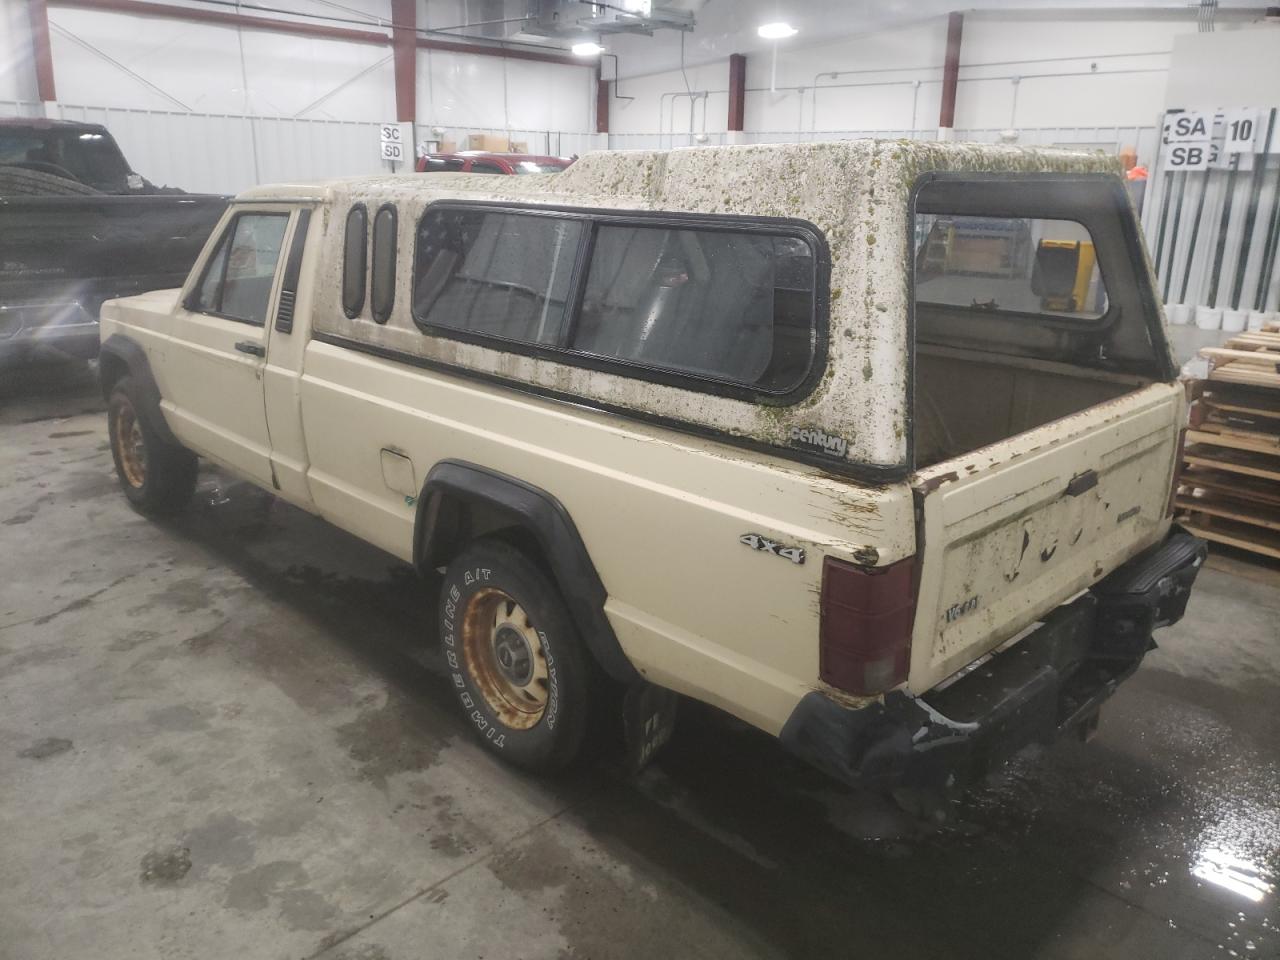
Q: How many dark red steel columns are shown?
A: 5